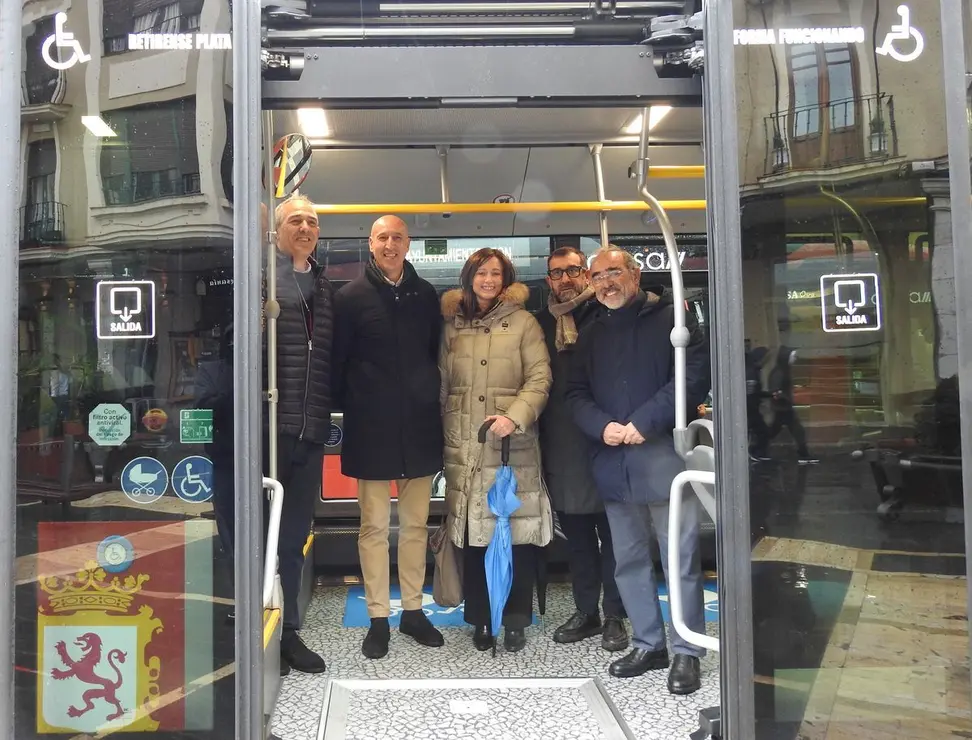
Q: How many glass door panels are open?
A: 2